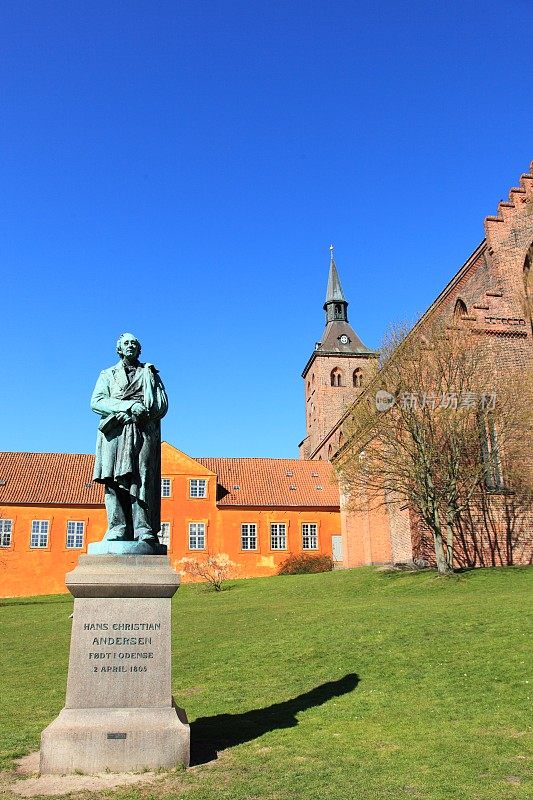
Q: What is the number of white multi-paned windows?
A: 10